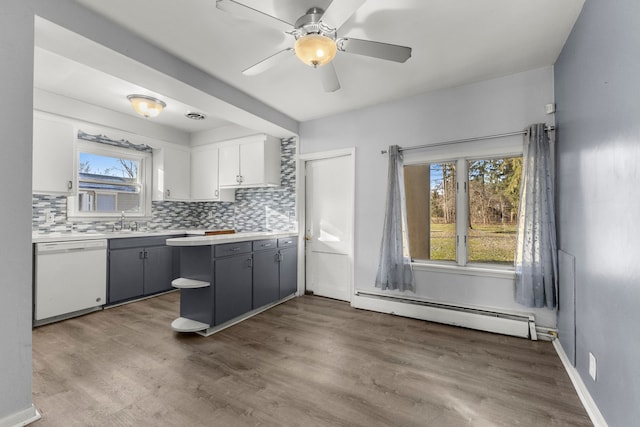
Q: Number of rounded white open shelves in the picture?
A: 2